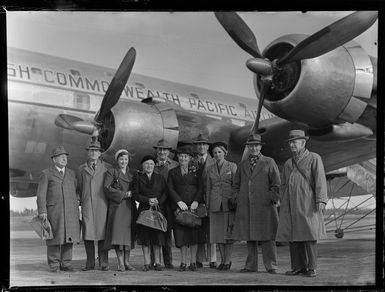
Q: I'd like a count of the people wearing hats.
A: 10